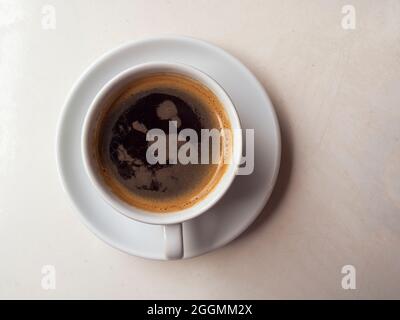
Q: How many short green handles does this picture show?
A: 0